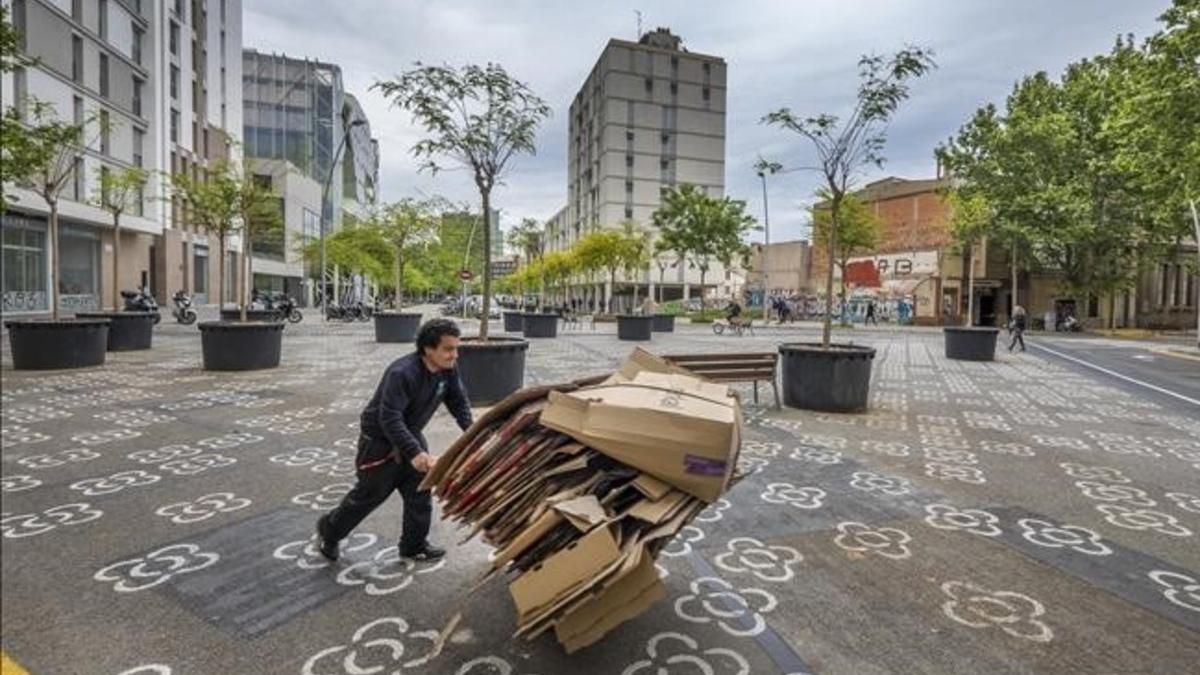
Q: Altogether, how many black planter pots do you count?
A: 12